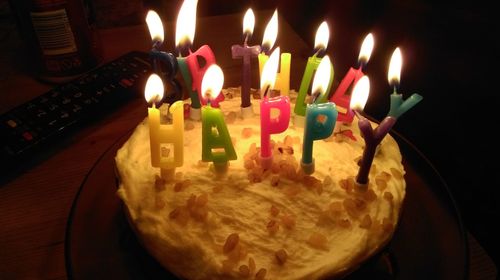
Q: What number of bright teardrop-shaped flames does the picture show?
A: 12